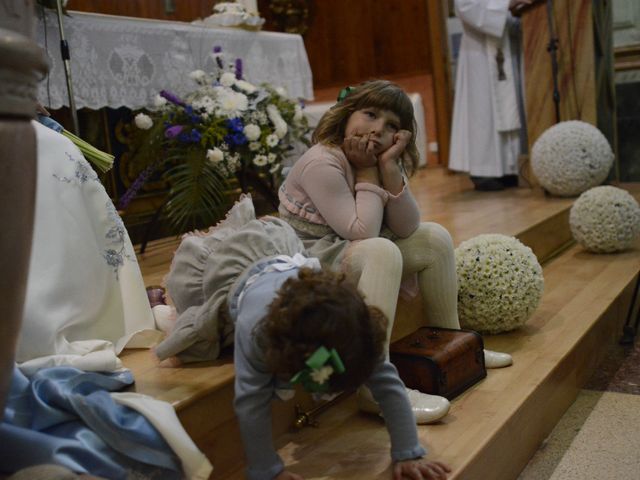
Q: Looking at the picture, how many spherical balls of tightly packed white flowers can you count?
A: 3